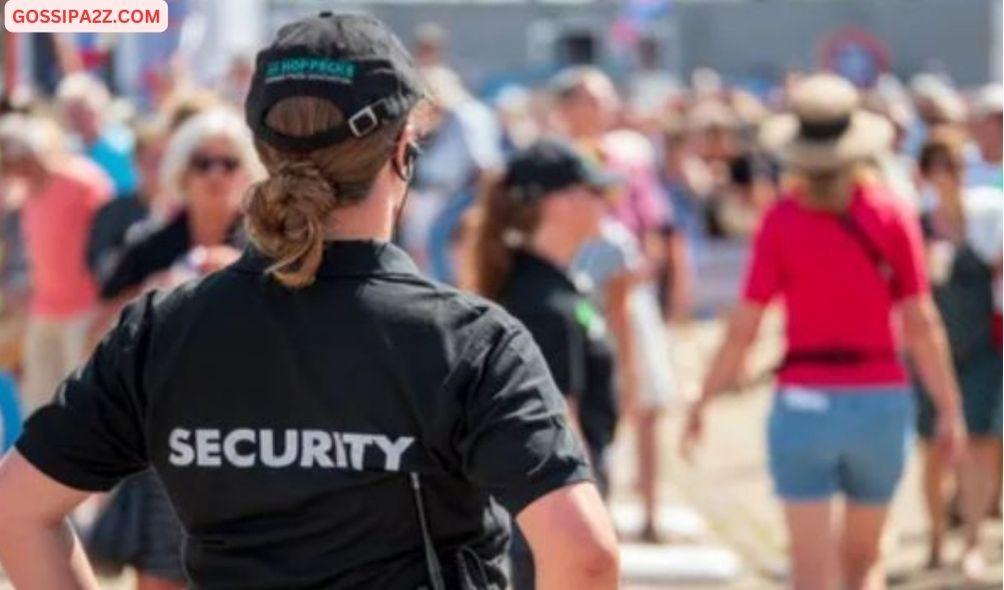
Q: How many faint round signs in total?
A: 1